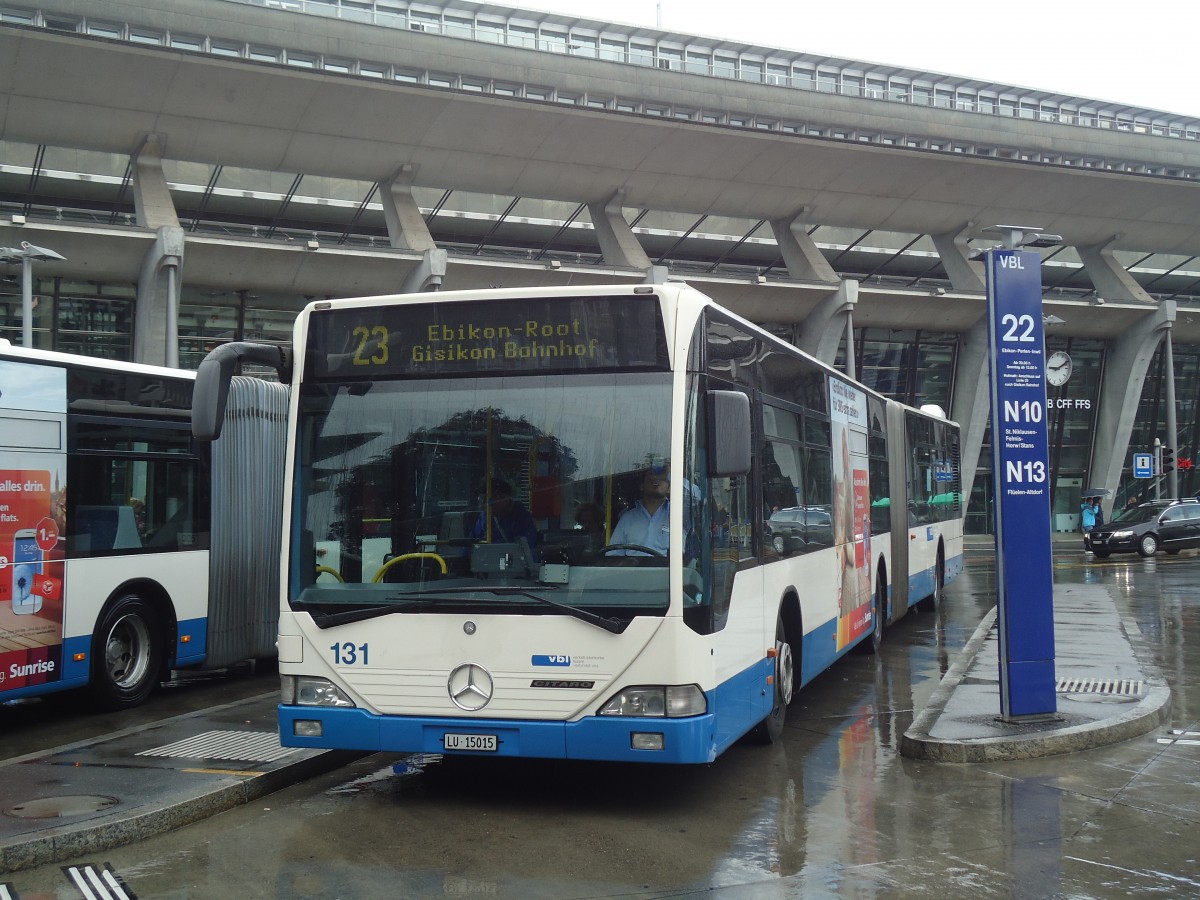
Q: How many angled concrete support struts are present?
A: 6